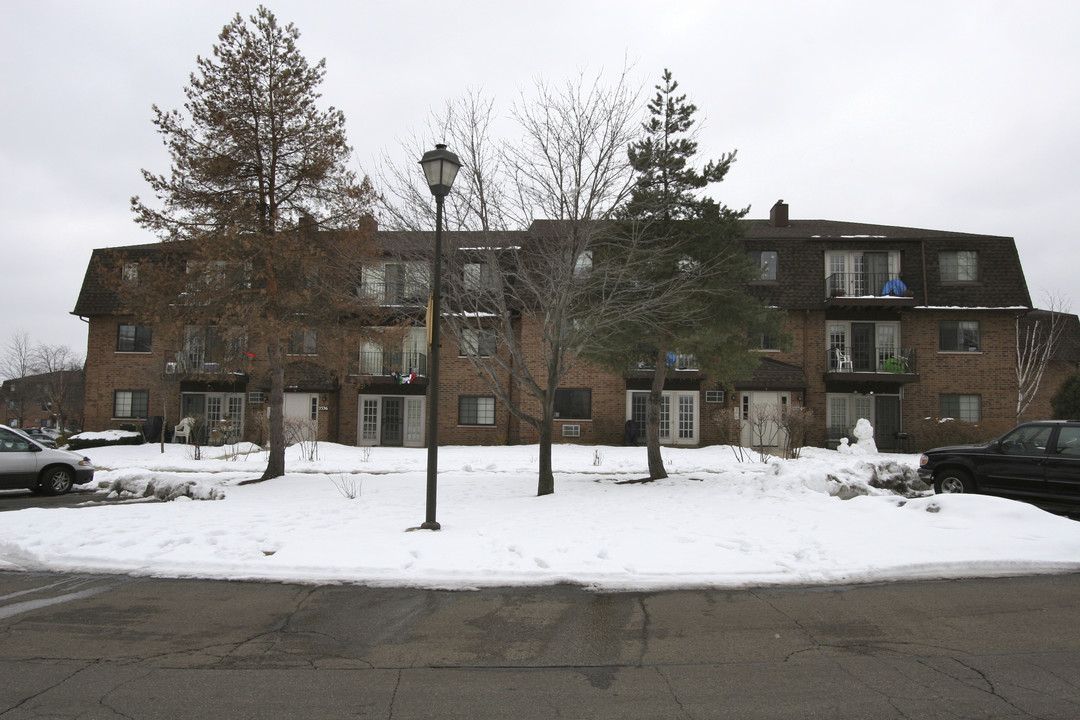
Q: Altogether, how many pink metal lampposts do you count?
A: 0